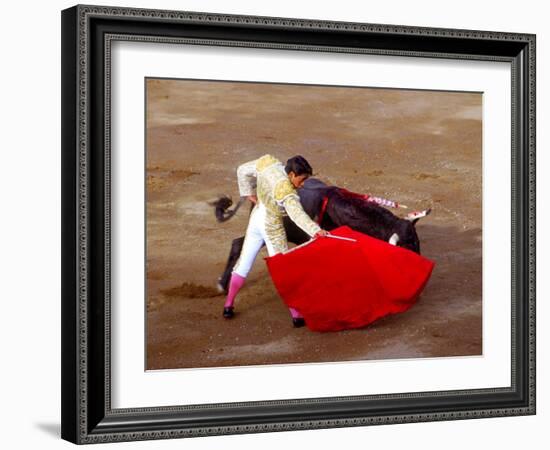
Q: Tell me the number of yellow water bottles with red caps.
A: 0